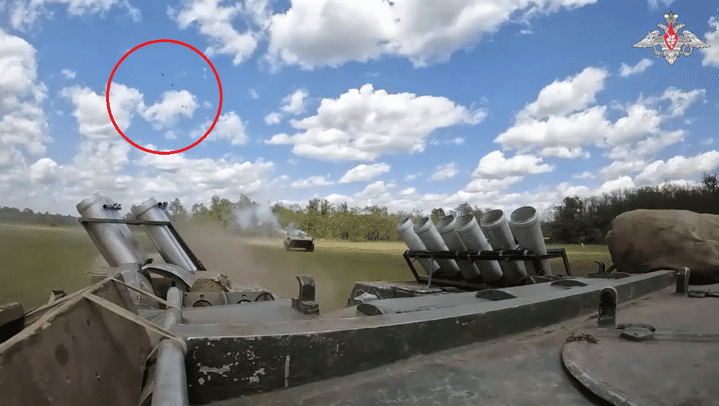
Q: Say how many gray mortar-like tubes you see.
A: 8